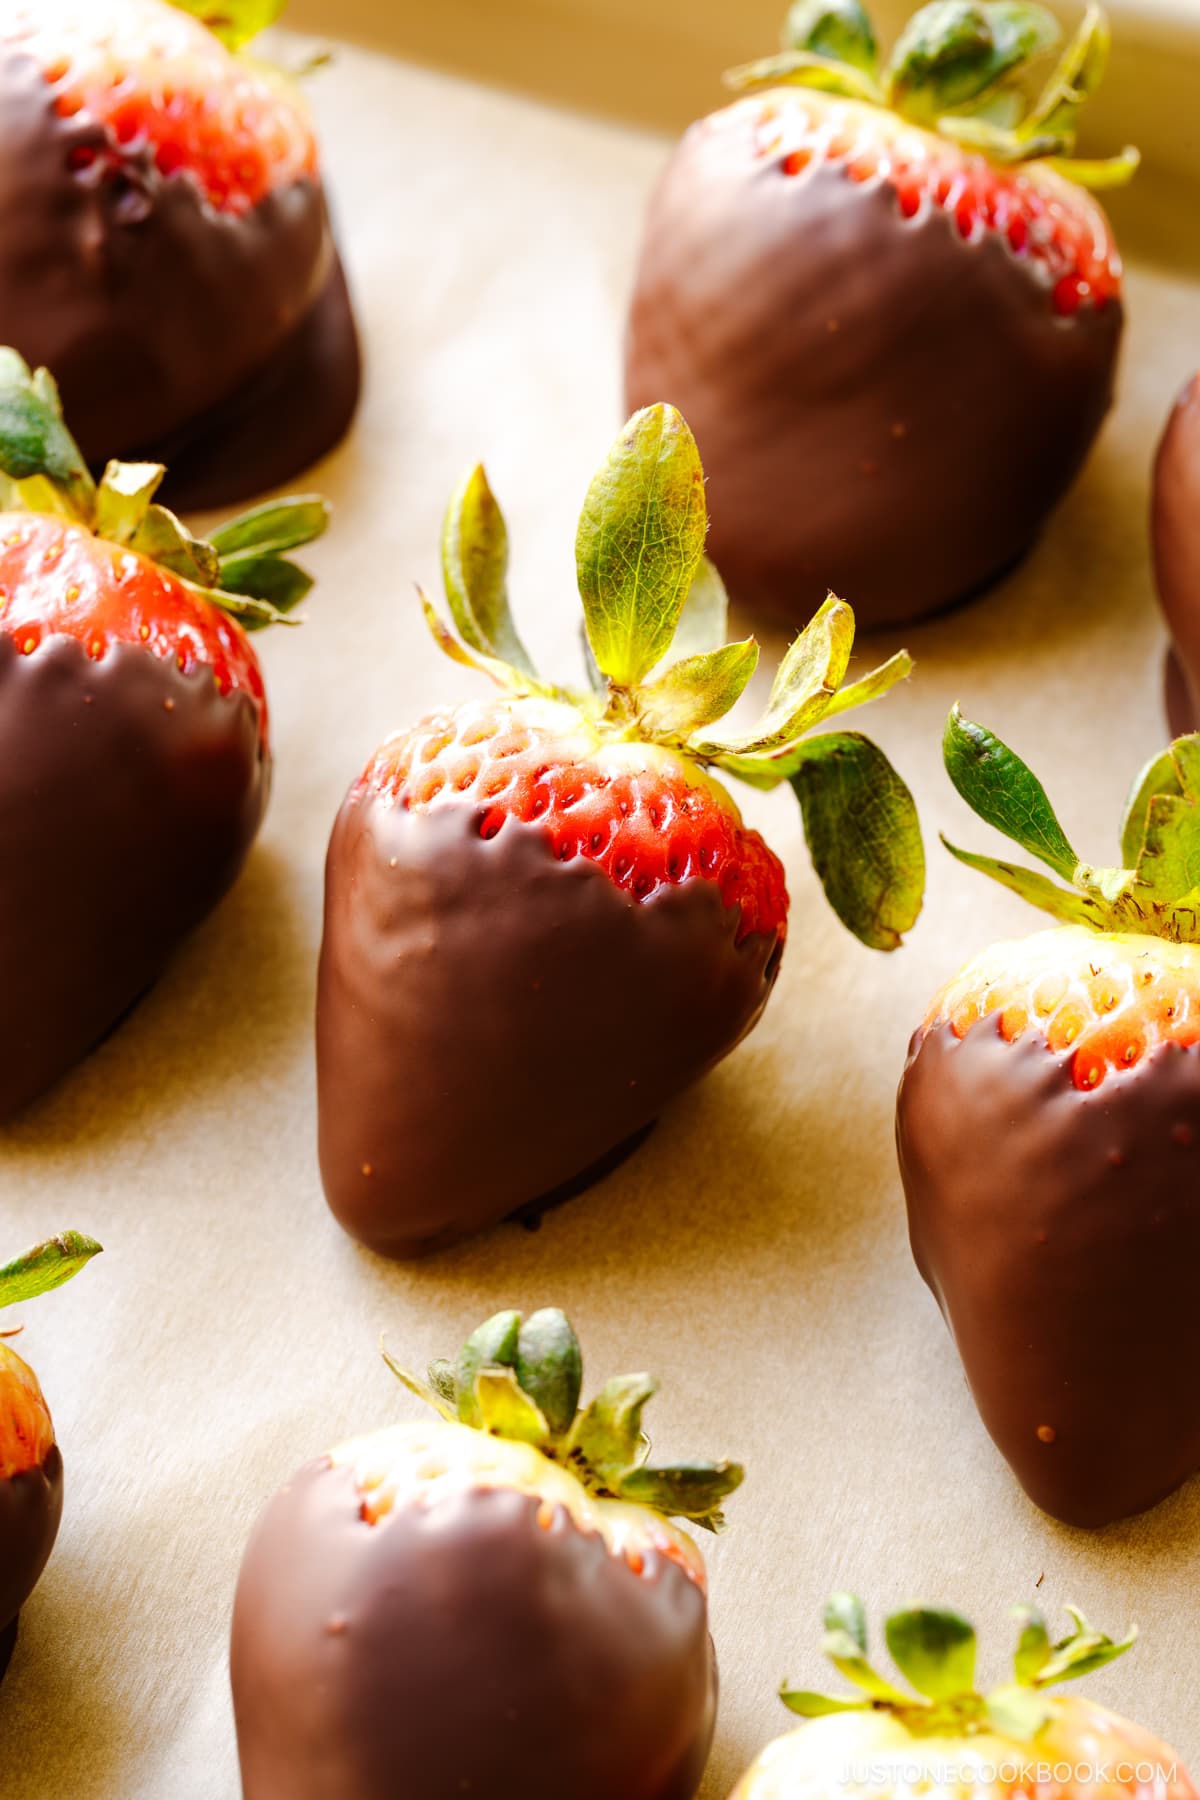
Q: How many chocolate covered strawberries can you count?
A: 9